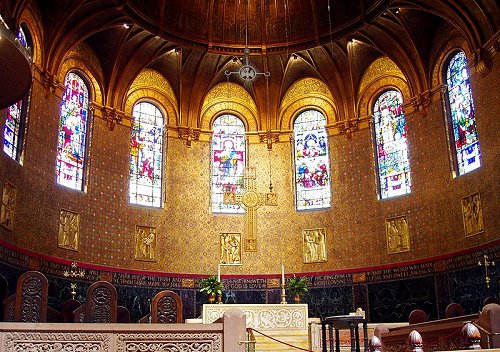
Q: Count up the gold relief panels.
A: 7